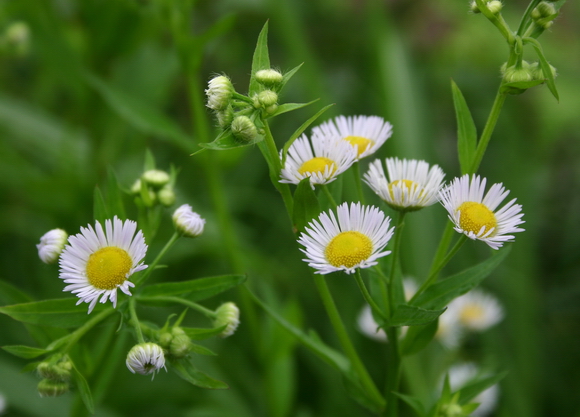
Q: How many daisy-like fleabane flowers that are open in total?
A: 6